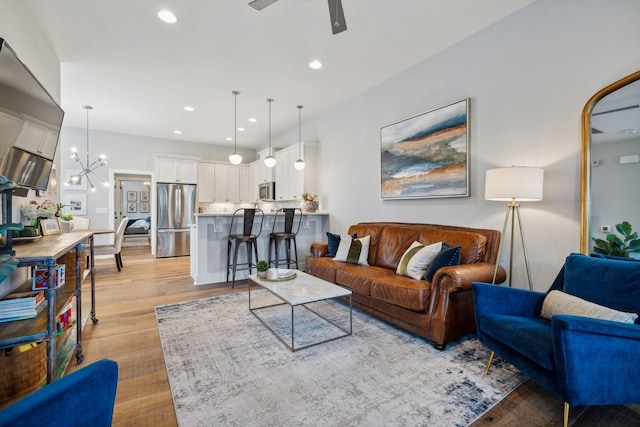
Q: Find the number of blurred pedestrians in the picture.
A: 0